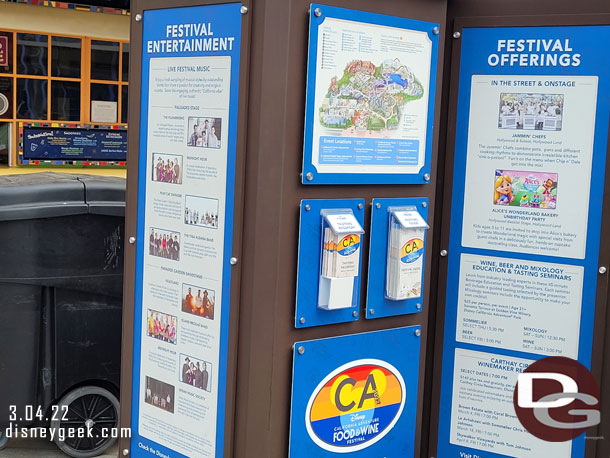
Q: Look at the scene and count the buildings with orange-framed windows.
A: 1